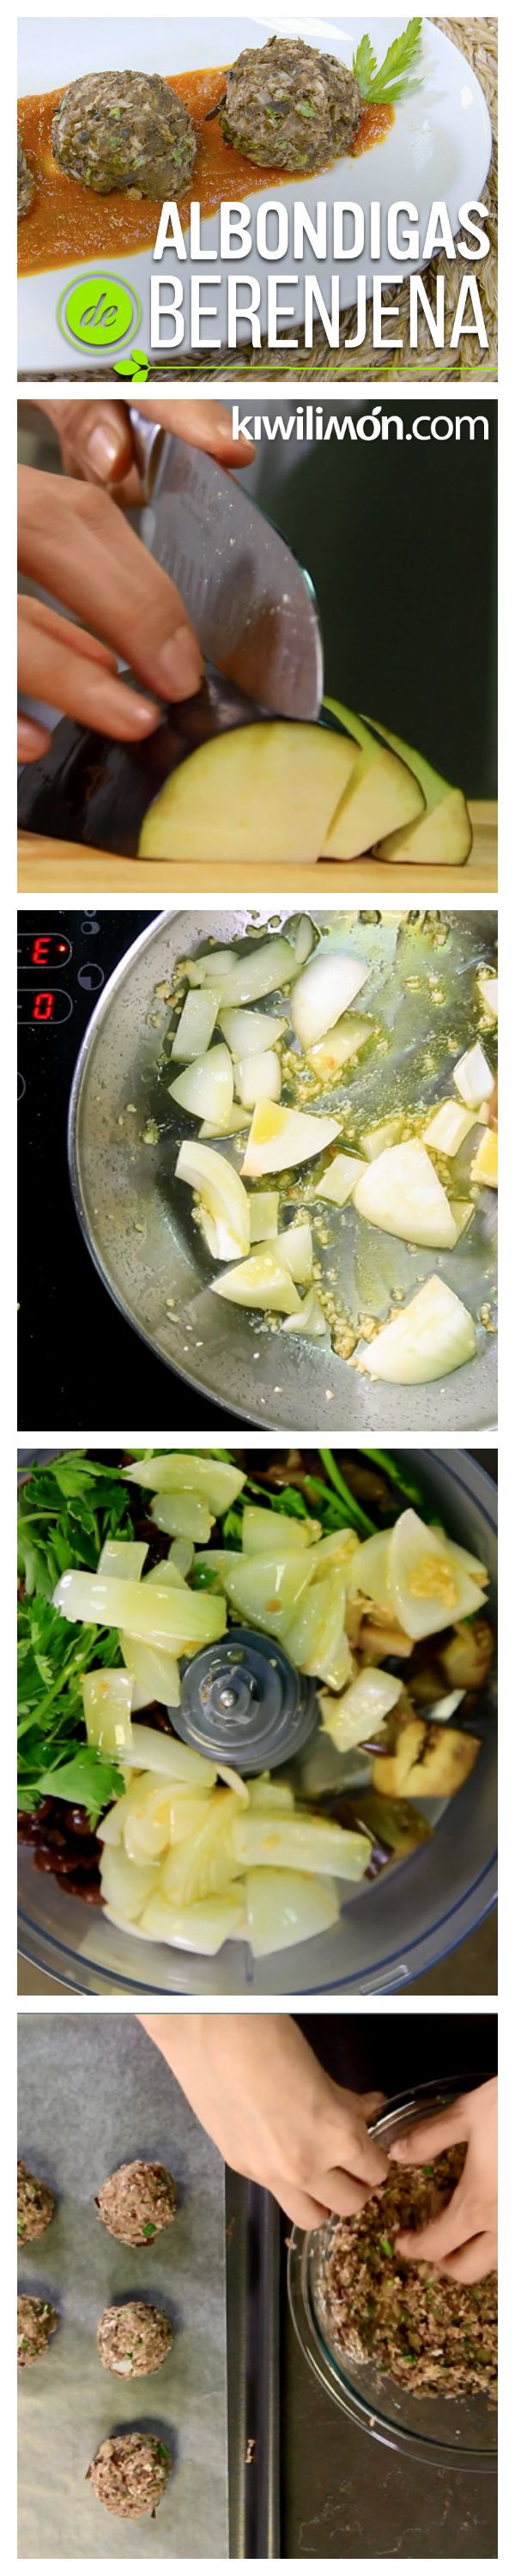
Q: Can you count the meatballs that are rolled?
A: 5